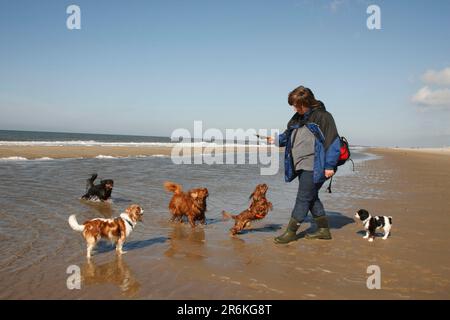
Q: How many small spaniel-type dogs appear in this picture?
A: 5